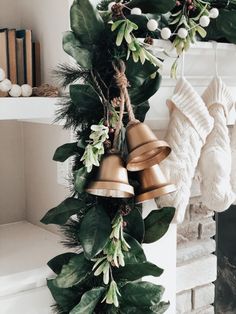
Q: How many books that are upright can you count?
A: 5